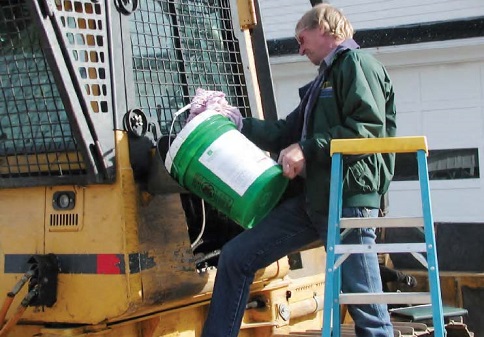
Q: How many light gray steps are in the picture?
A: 3